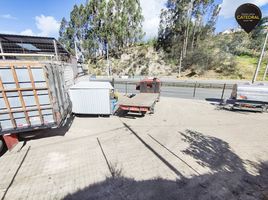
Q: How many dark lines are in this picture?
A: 4